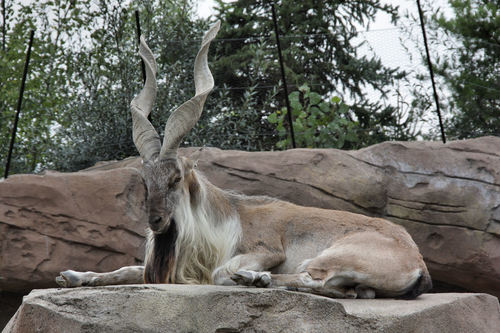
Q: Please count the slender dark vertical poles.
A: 4